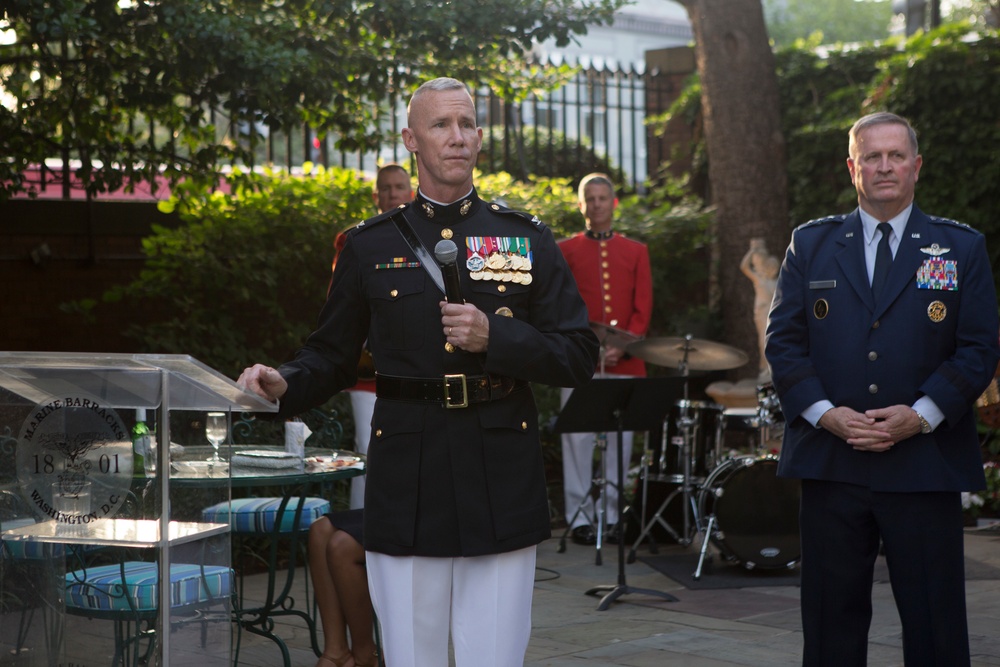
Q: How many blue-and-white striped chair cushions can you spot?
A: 3